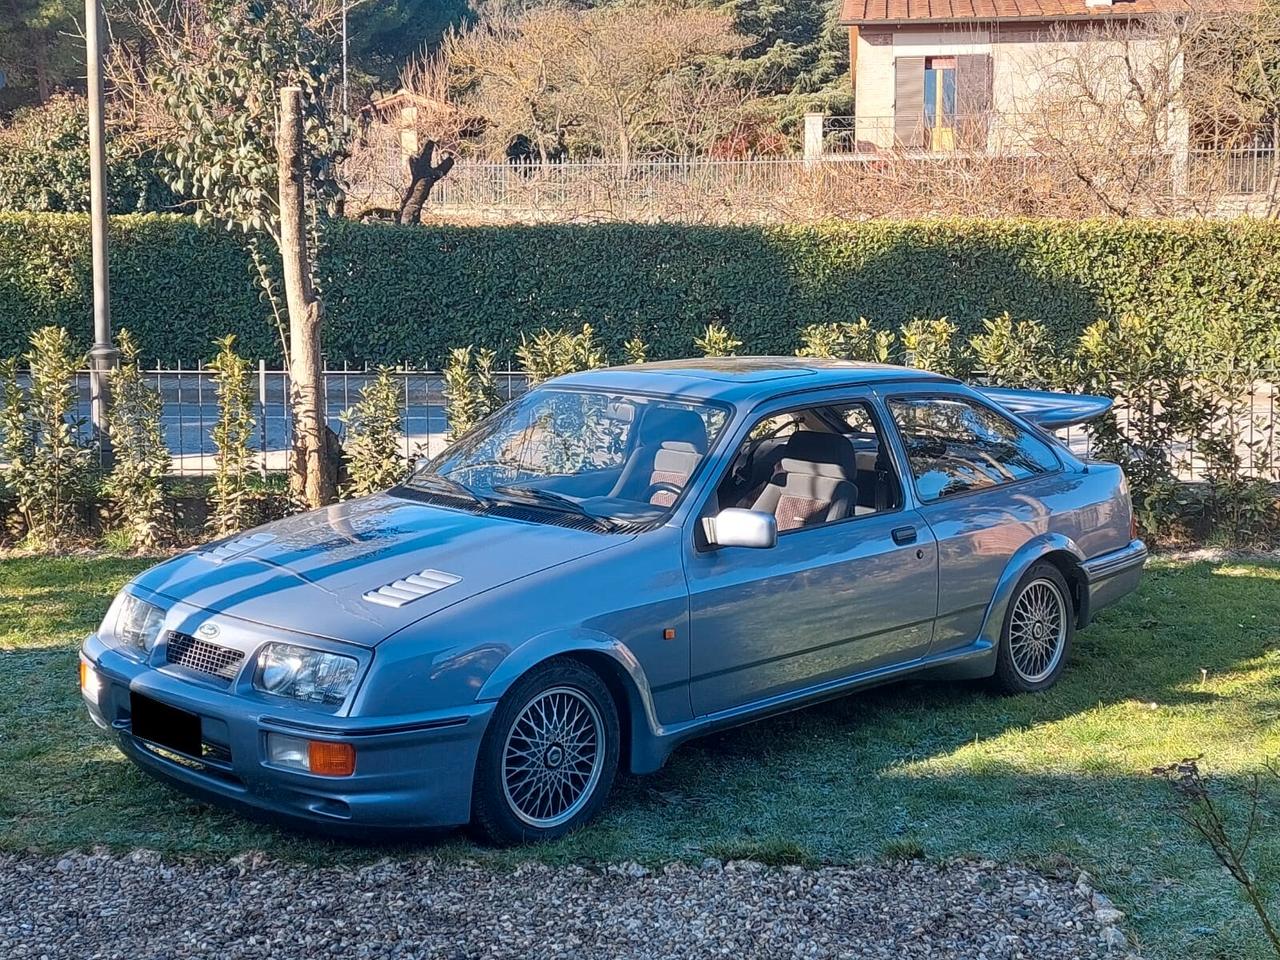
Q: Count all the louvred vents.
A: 2